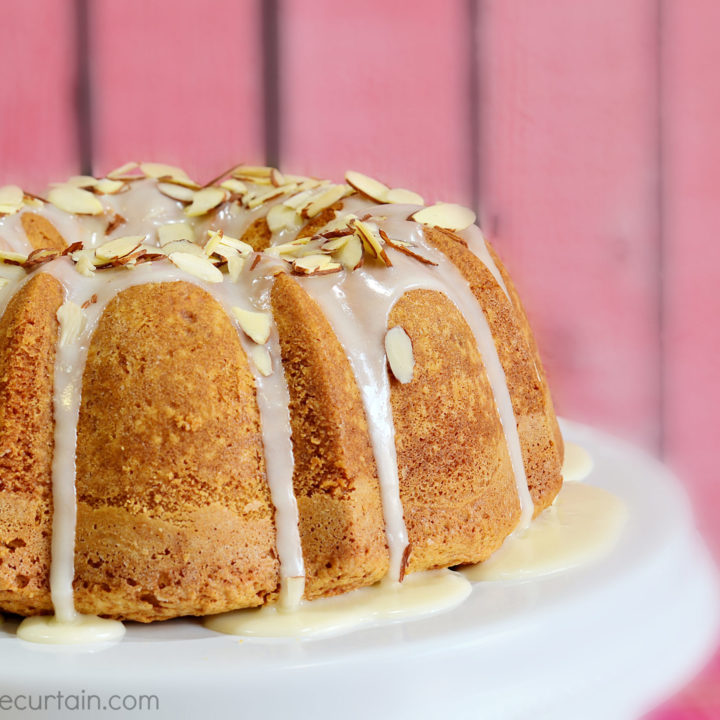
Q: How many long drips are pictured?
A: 4